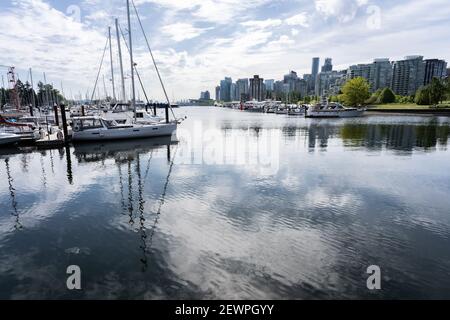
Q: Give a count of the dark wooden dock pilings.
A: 7